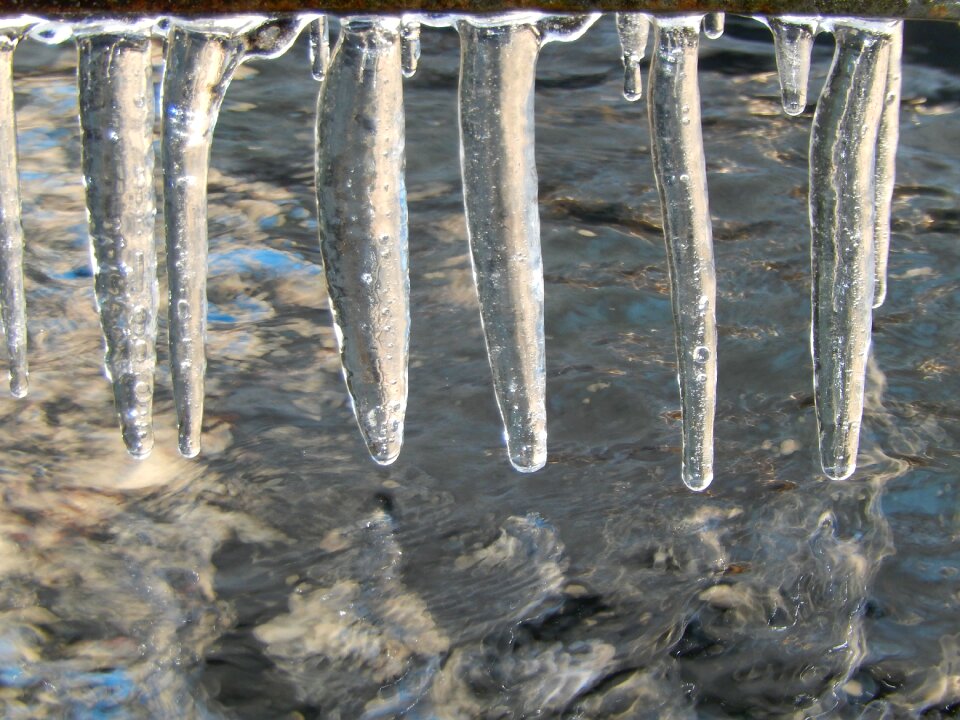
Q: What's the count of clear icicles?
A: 13